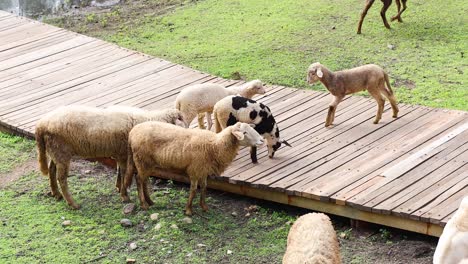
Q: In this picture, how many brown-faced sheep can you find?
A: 1